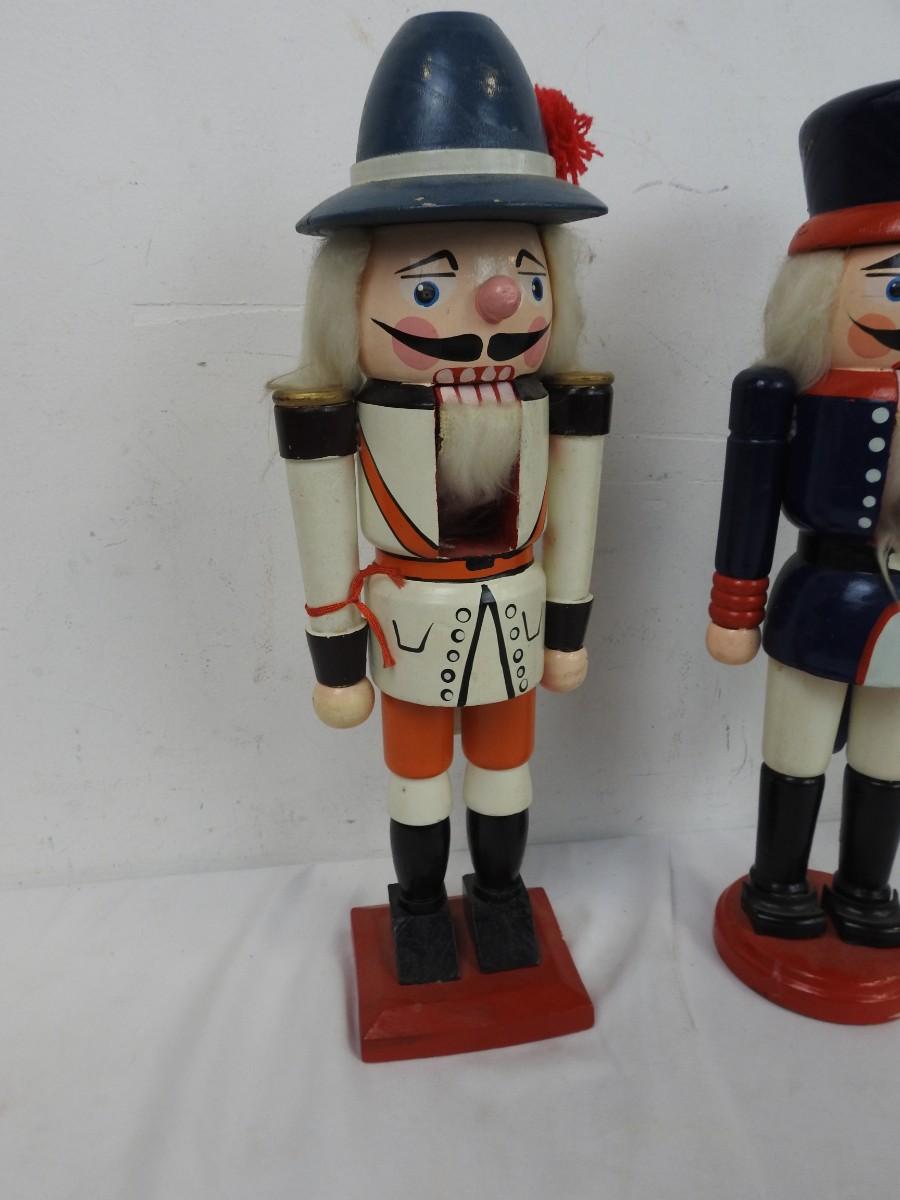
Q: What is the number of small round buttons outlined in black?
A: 10